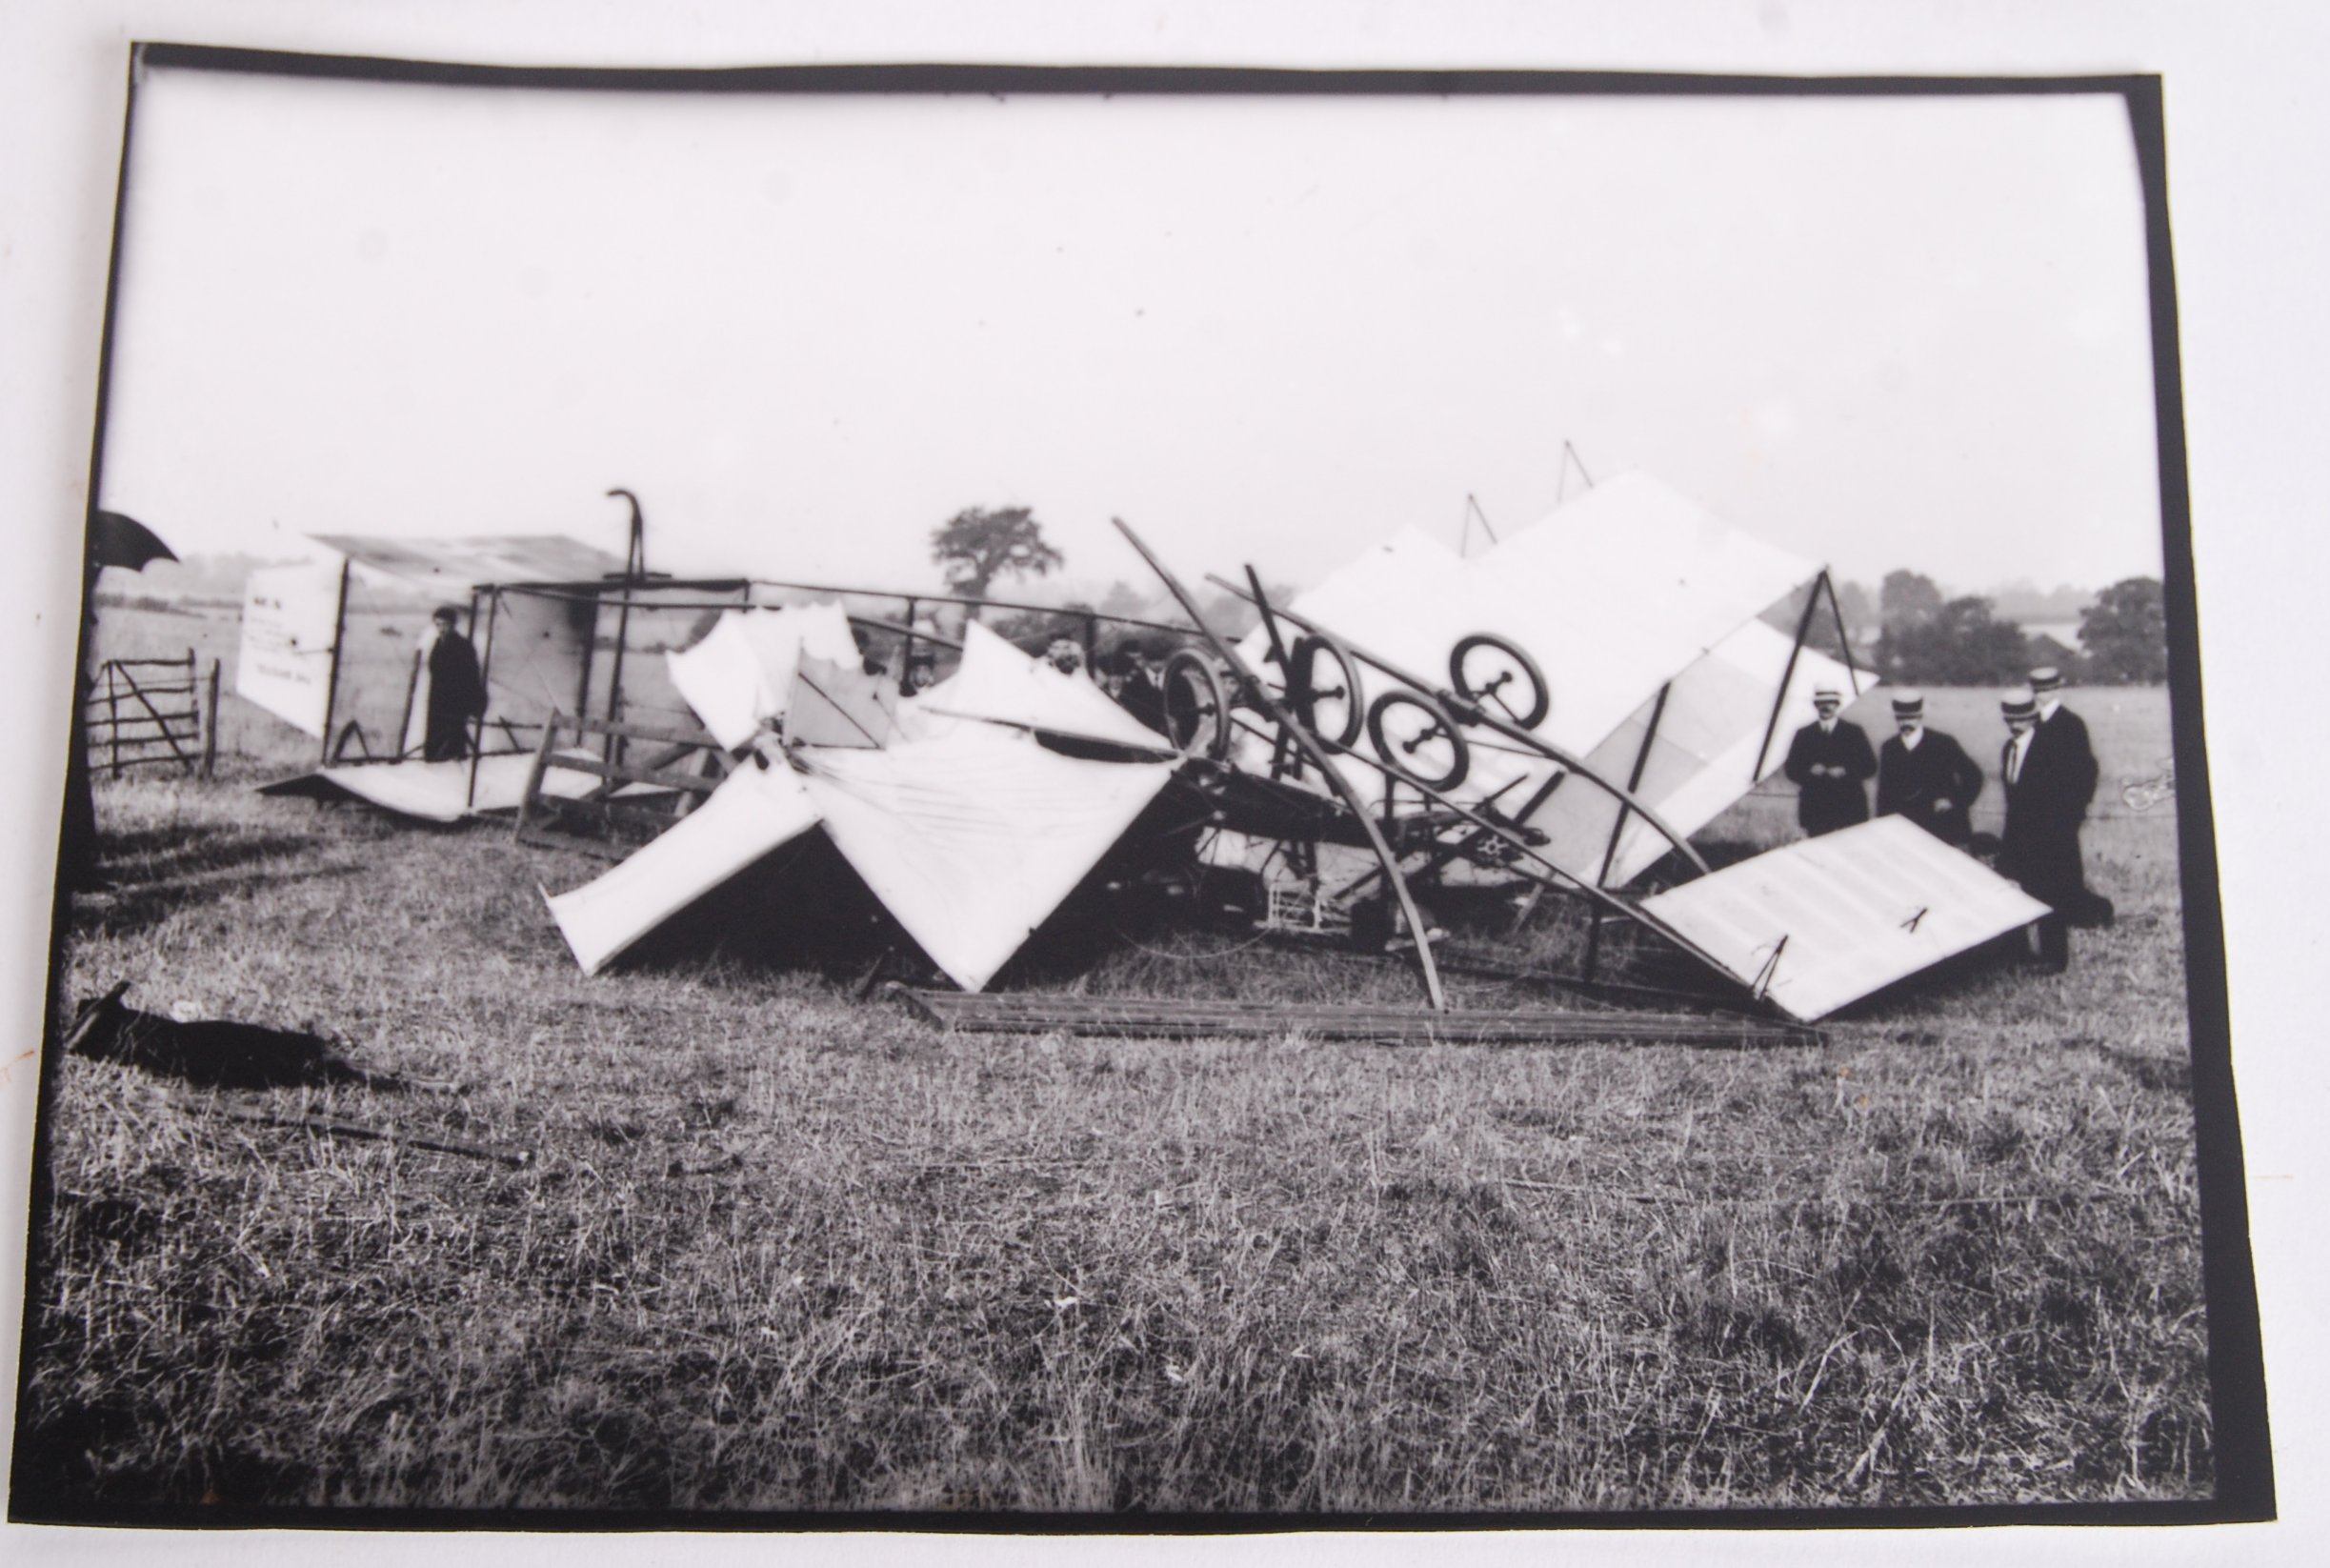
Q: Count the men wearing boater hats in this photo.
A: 4